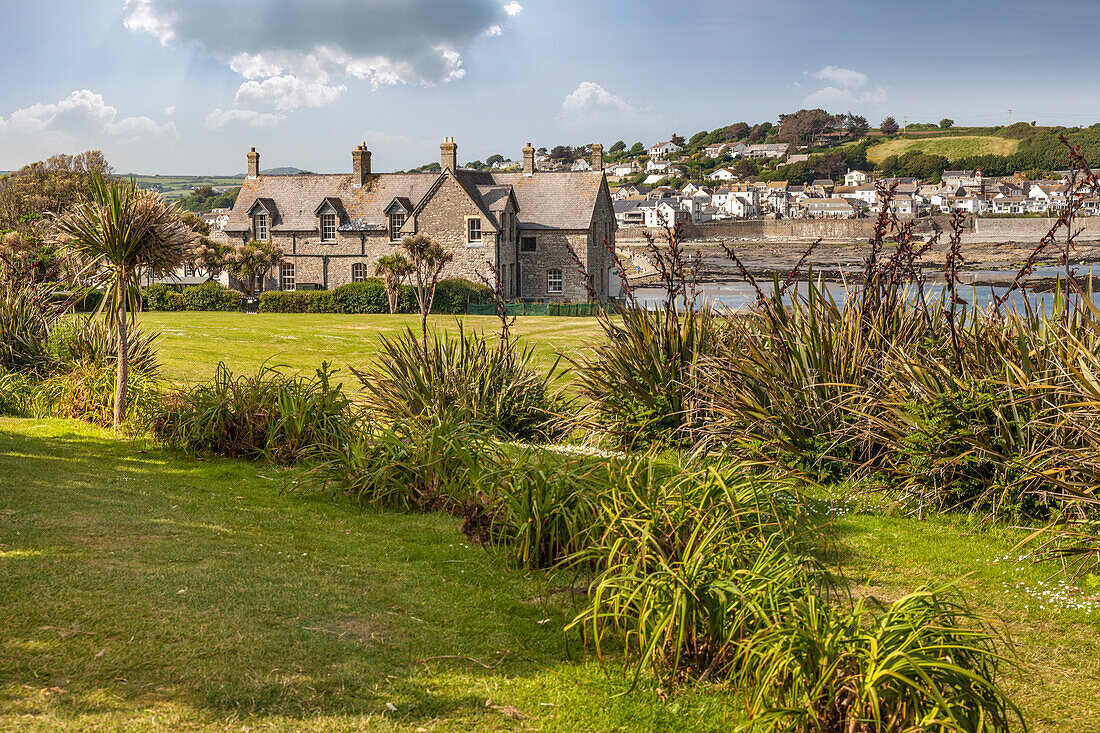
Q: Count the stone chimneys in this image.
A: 5